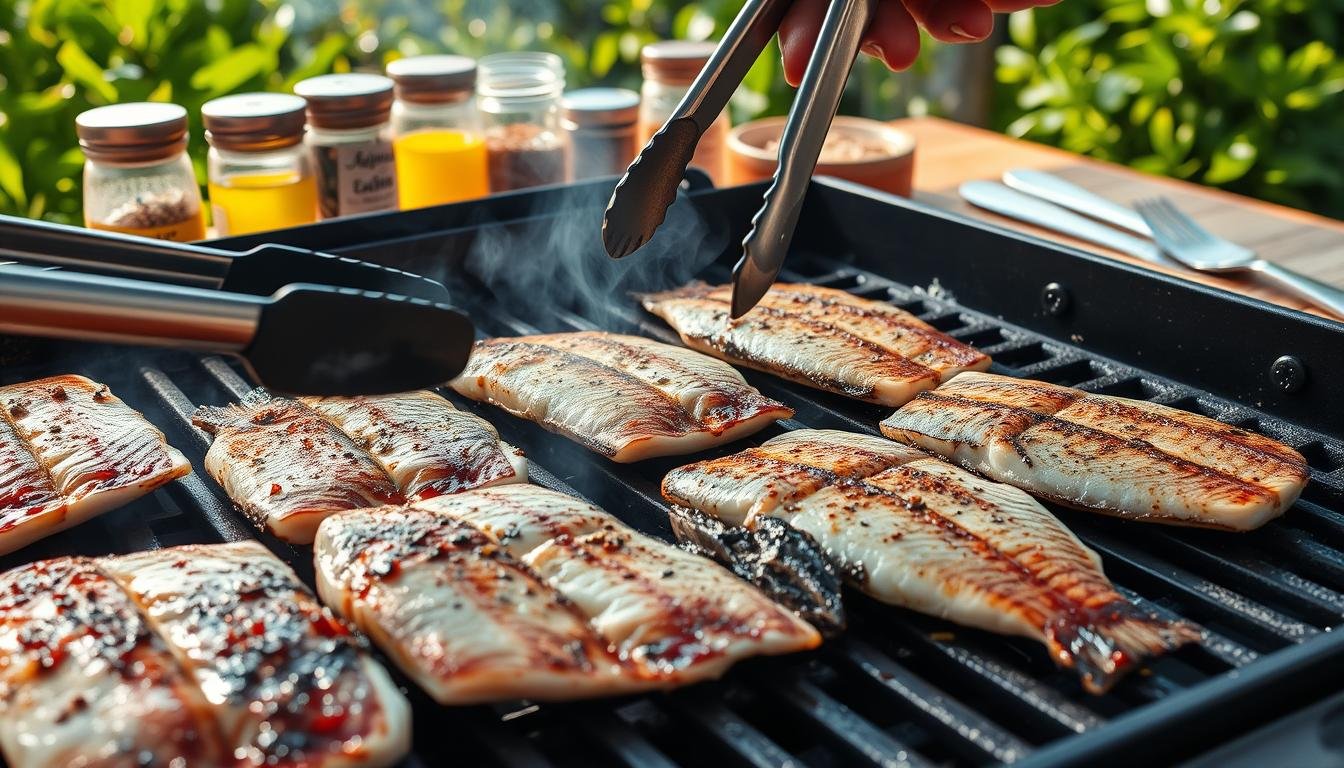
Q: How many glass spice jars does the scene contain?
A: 7